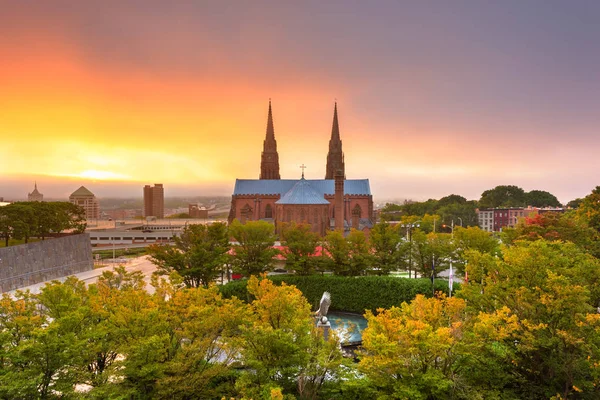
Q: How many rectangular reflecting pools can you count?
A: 0